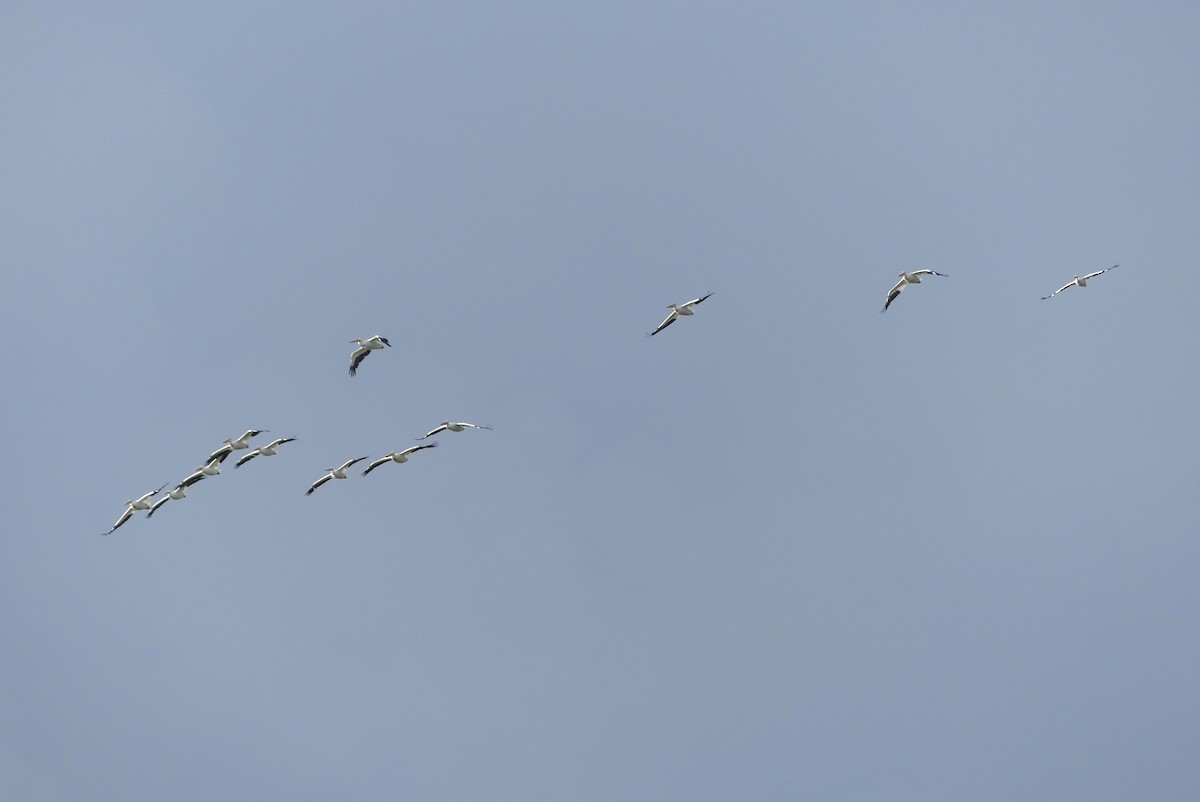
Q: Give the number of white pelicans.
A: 12